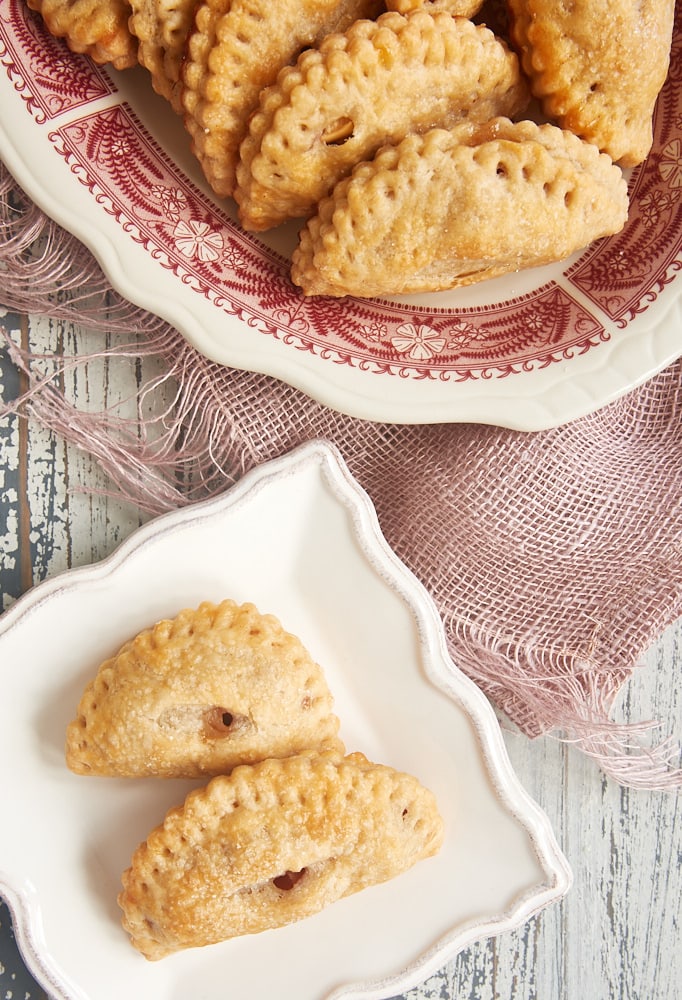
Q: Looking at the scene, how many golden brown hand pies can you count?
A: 9